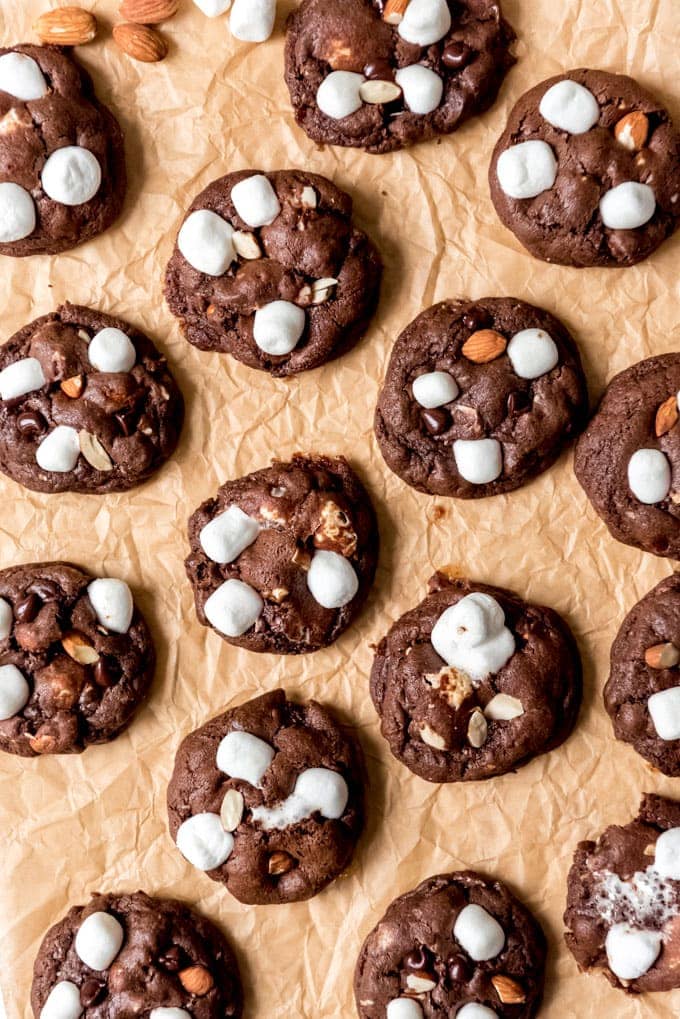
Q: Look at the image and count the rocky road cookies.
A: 15